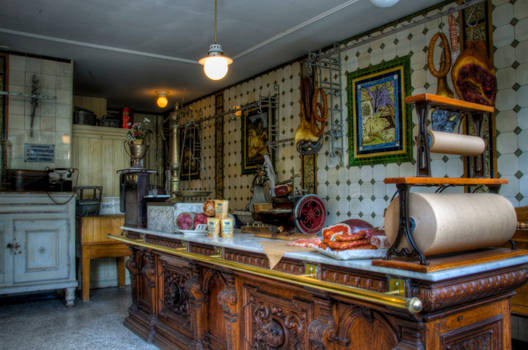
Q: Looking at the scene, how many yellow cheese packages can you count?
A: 3